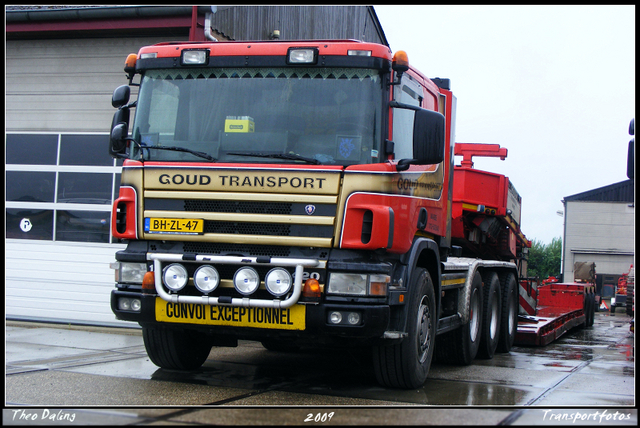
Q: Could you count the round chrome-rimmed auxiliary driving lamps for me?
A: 4